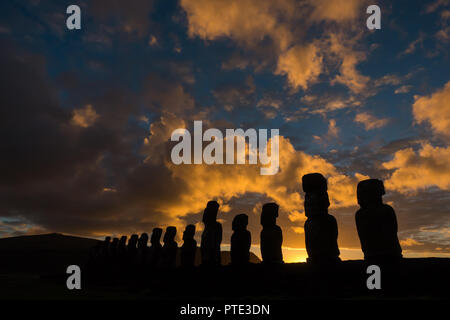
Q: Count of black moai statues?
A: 13